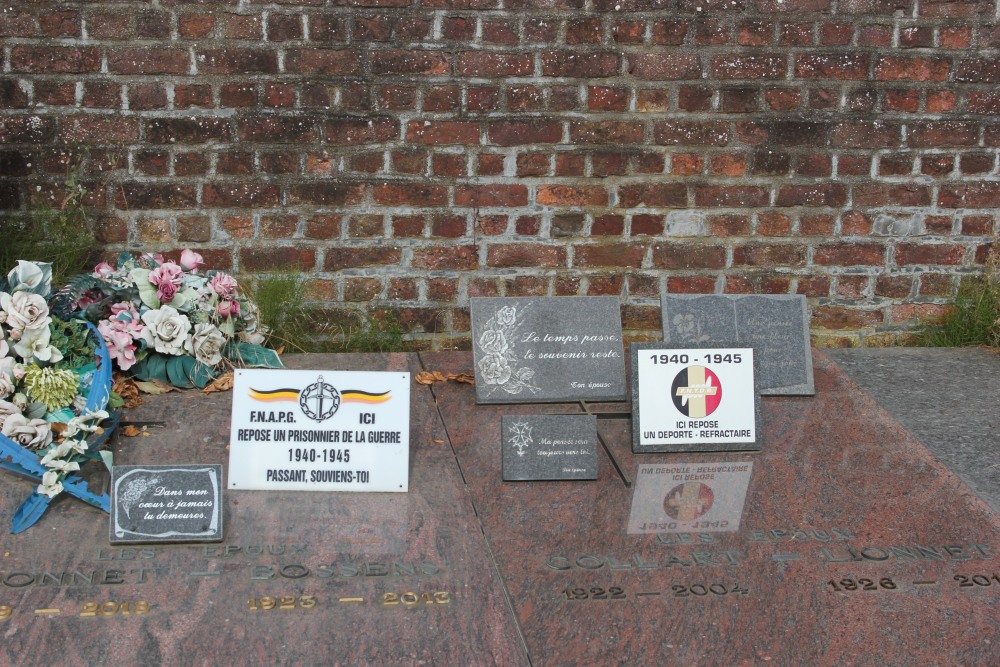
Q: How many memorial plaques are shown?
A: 6